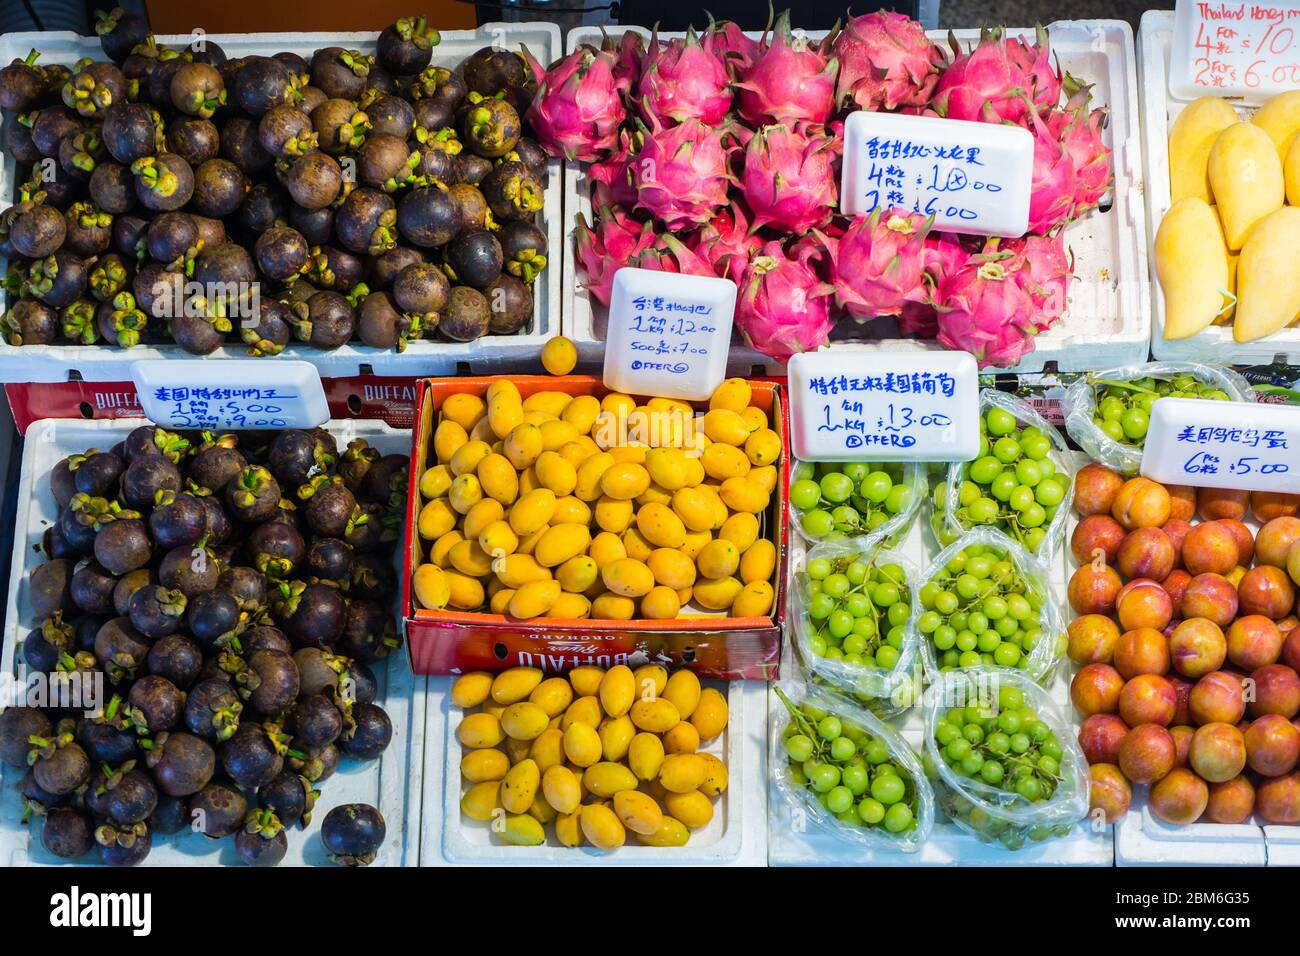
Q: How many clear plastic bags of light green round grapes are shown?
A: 7